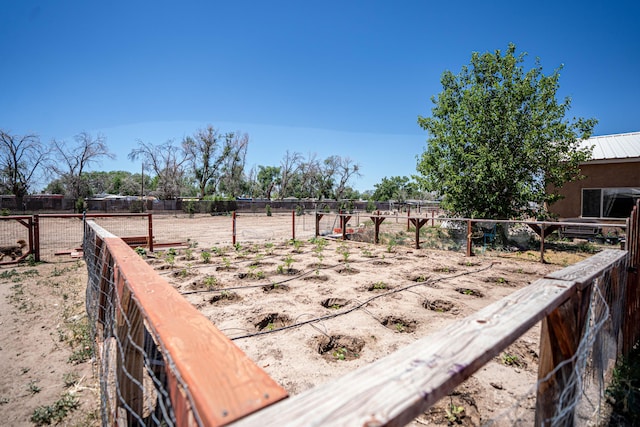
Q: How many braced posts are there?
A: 5